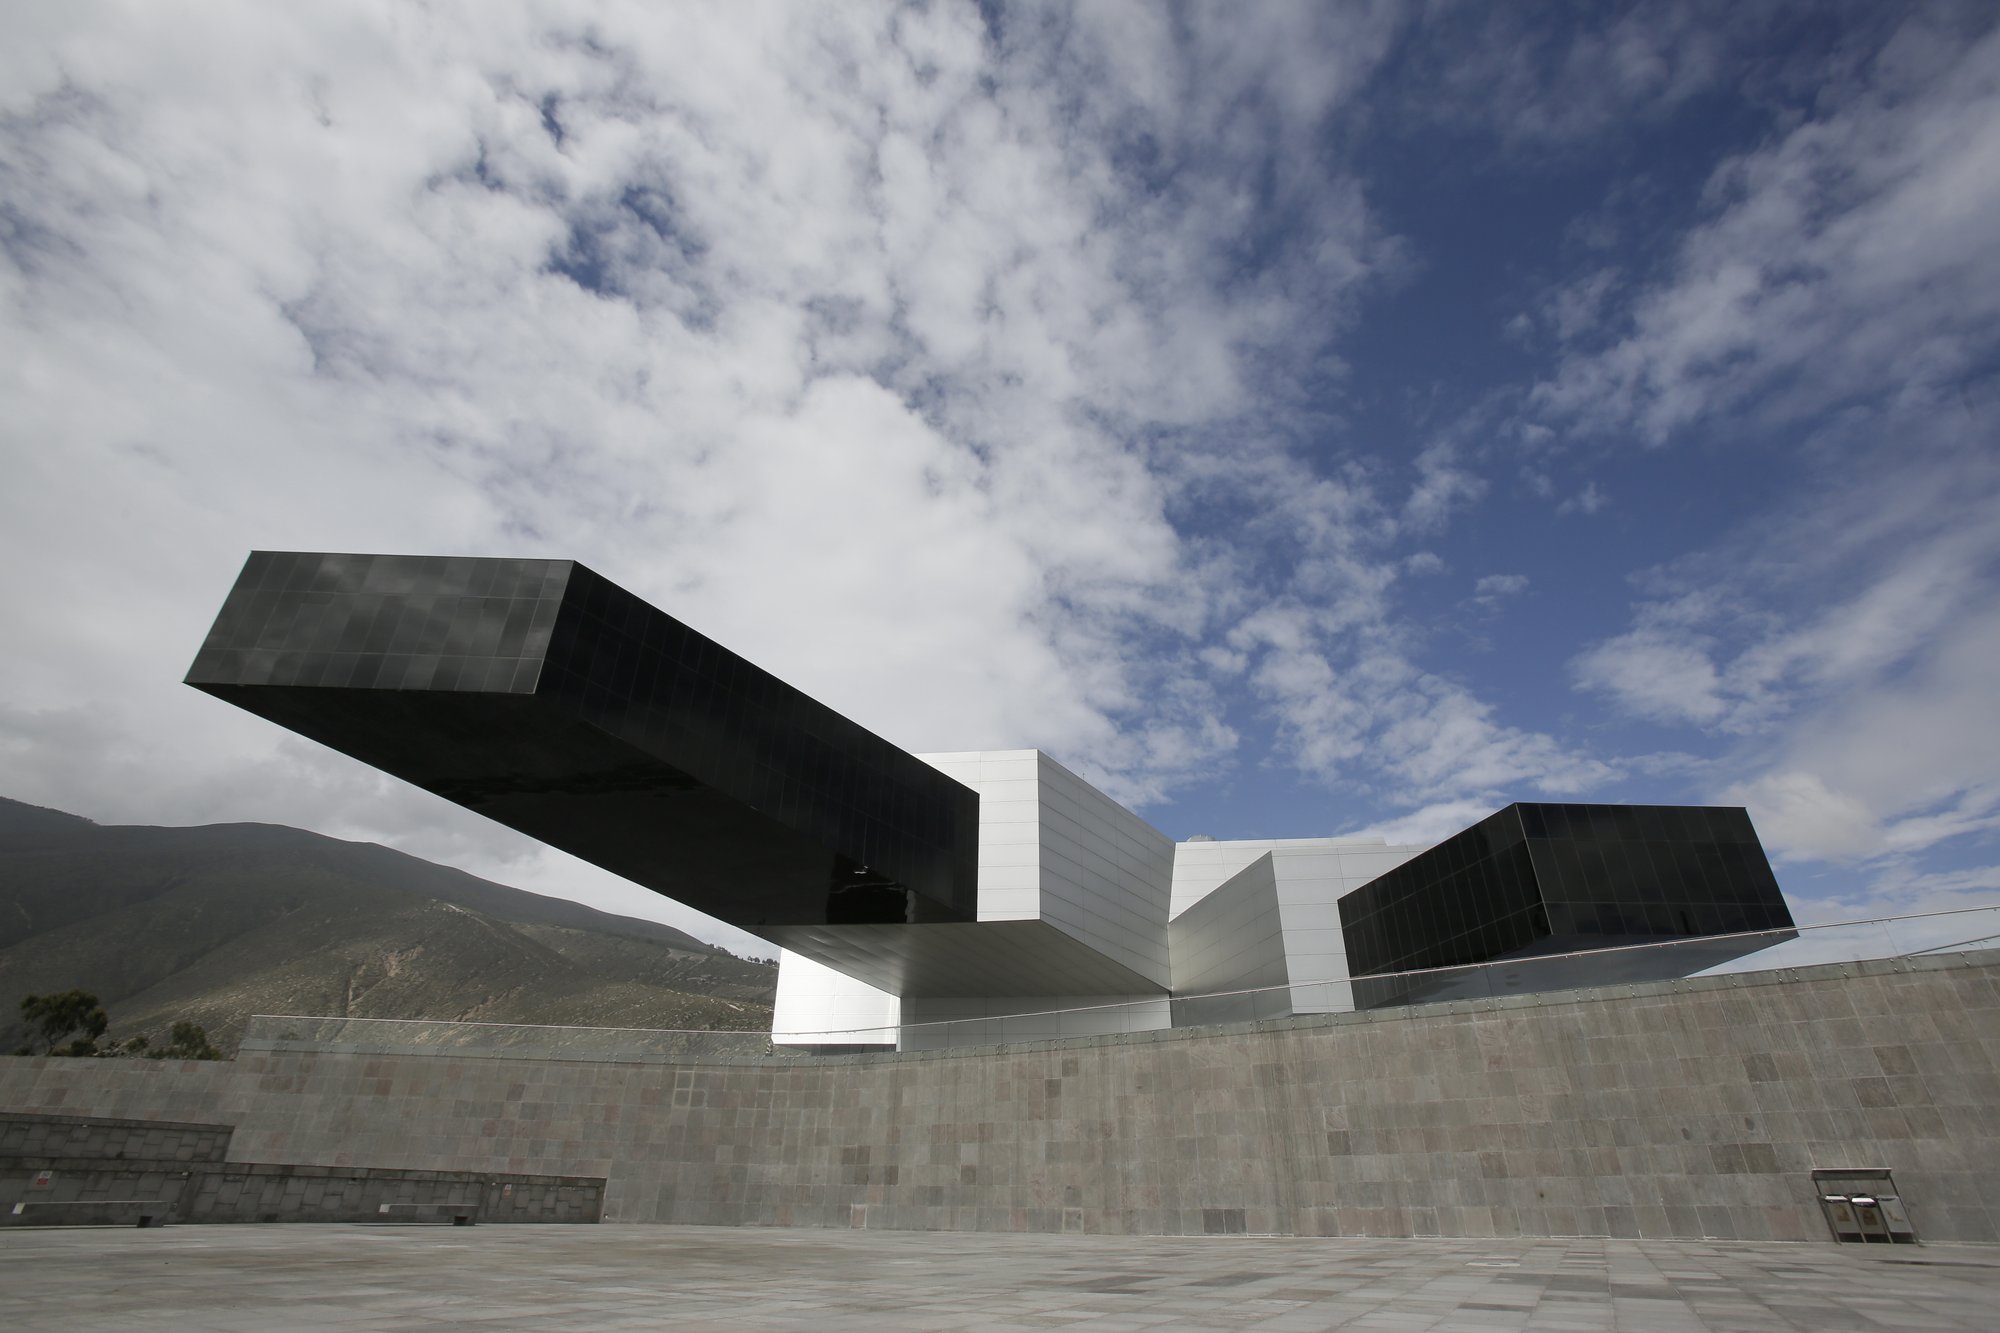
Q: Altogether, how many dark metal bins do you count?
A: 3